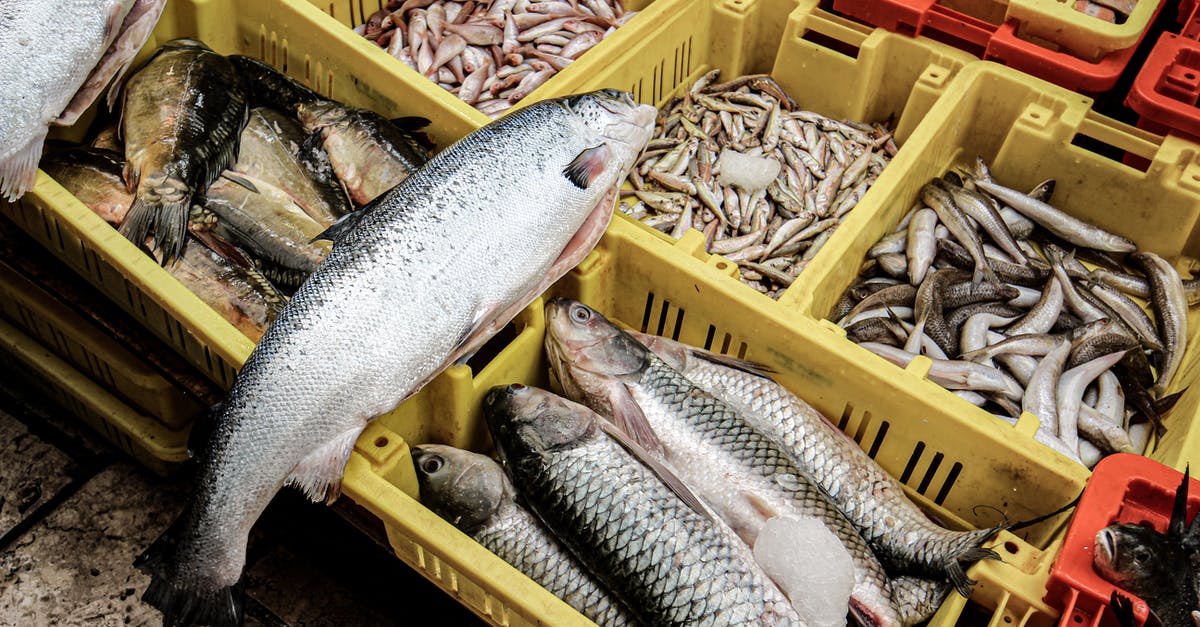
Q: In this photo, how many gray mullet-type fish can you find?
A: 4